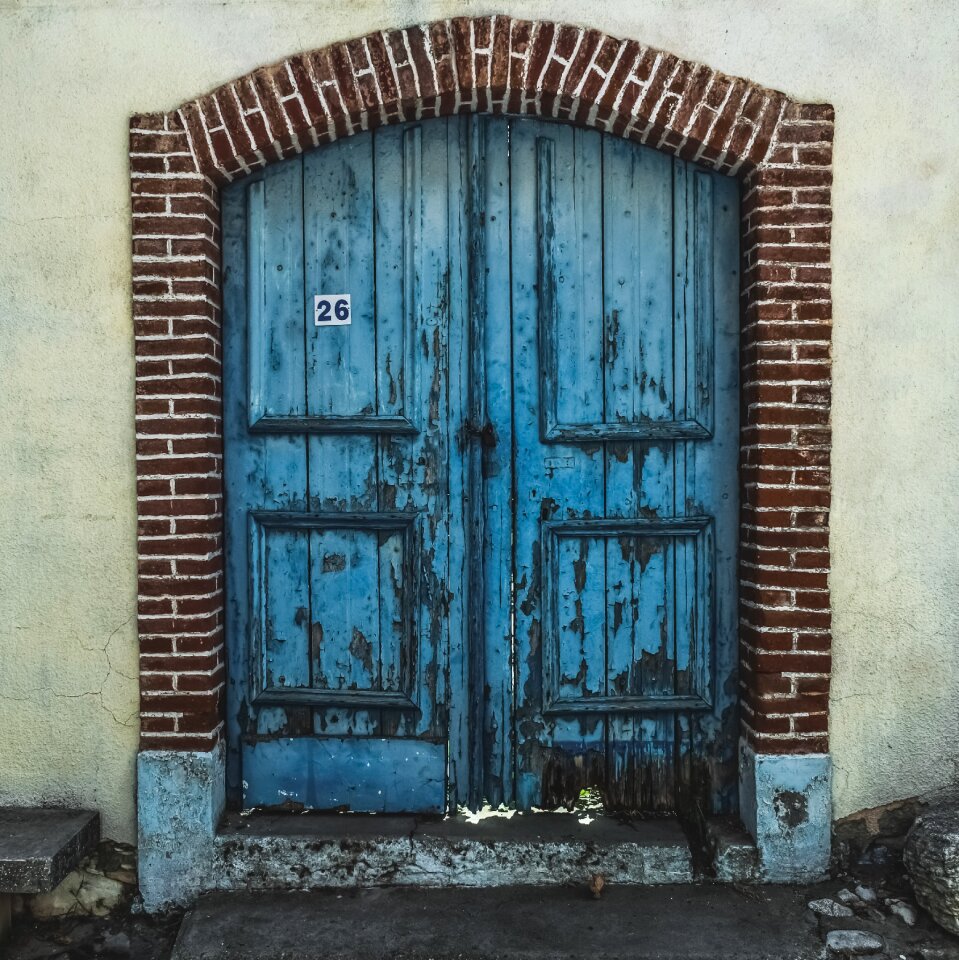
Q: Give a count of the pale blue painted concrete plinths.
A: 2